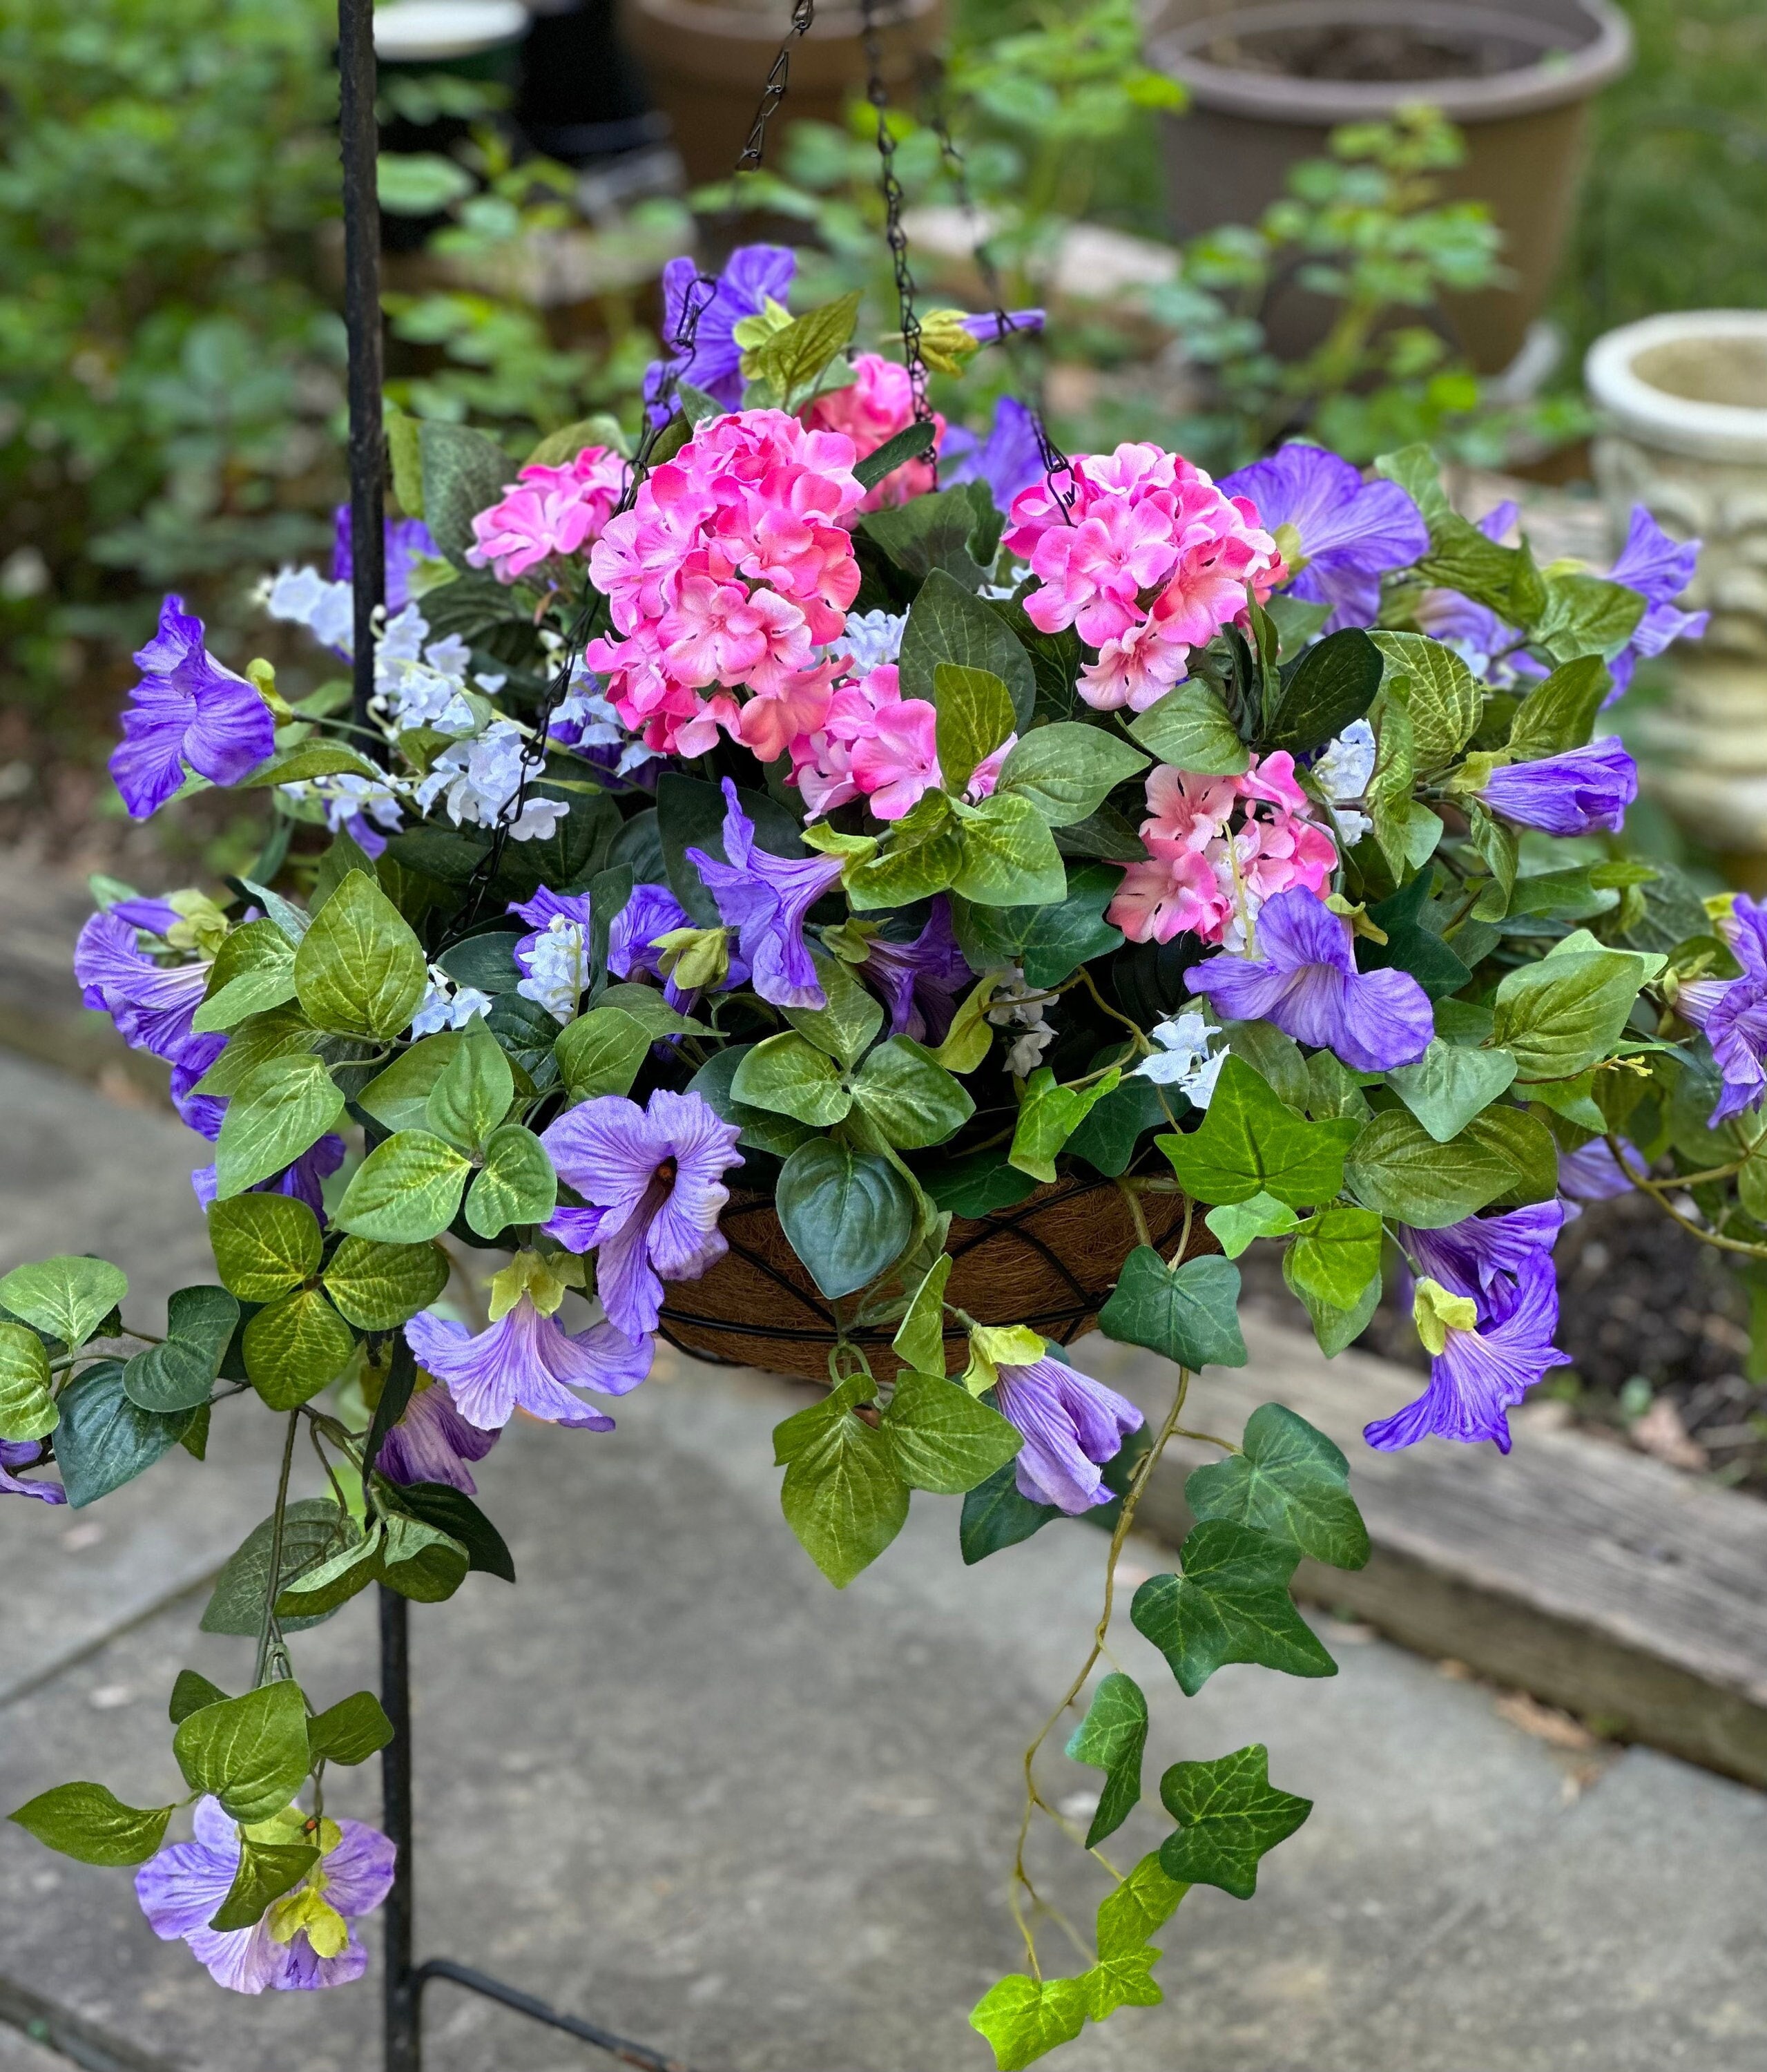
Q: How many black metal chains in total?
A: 3